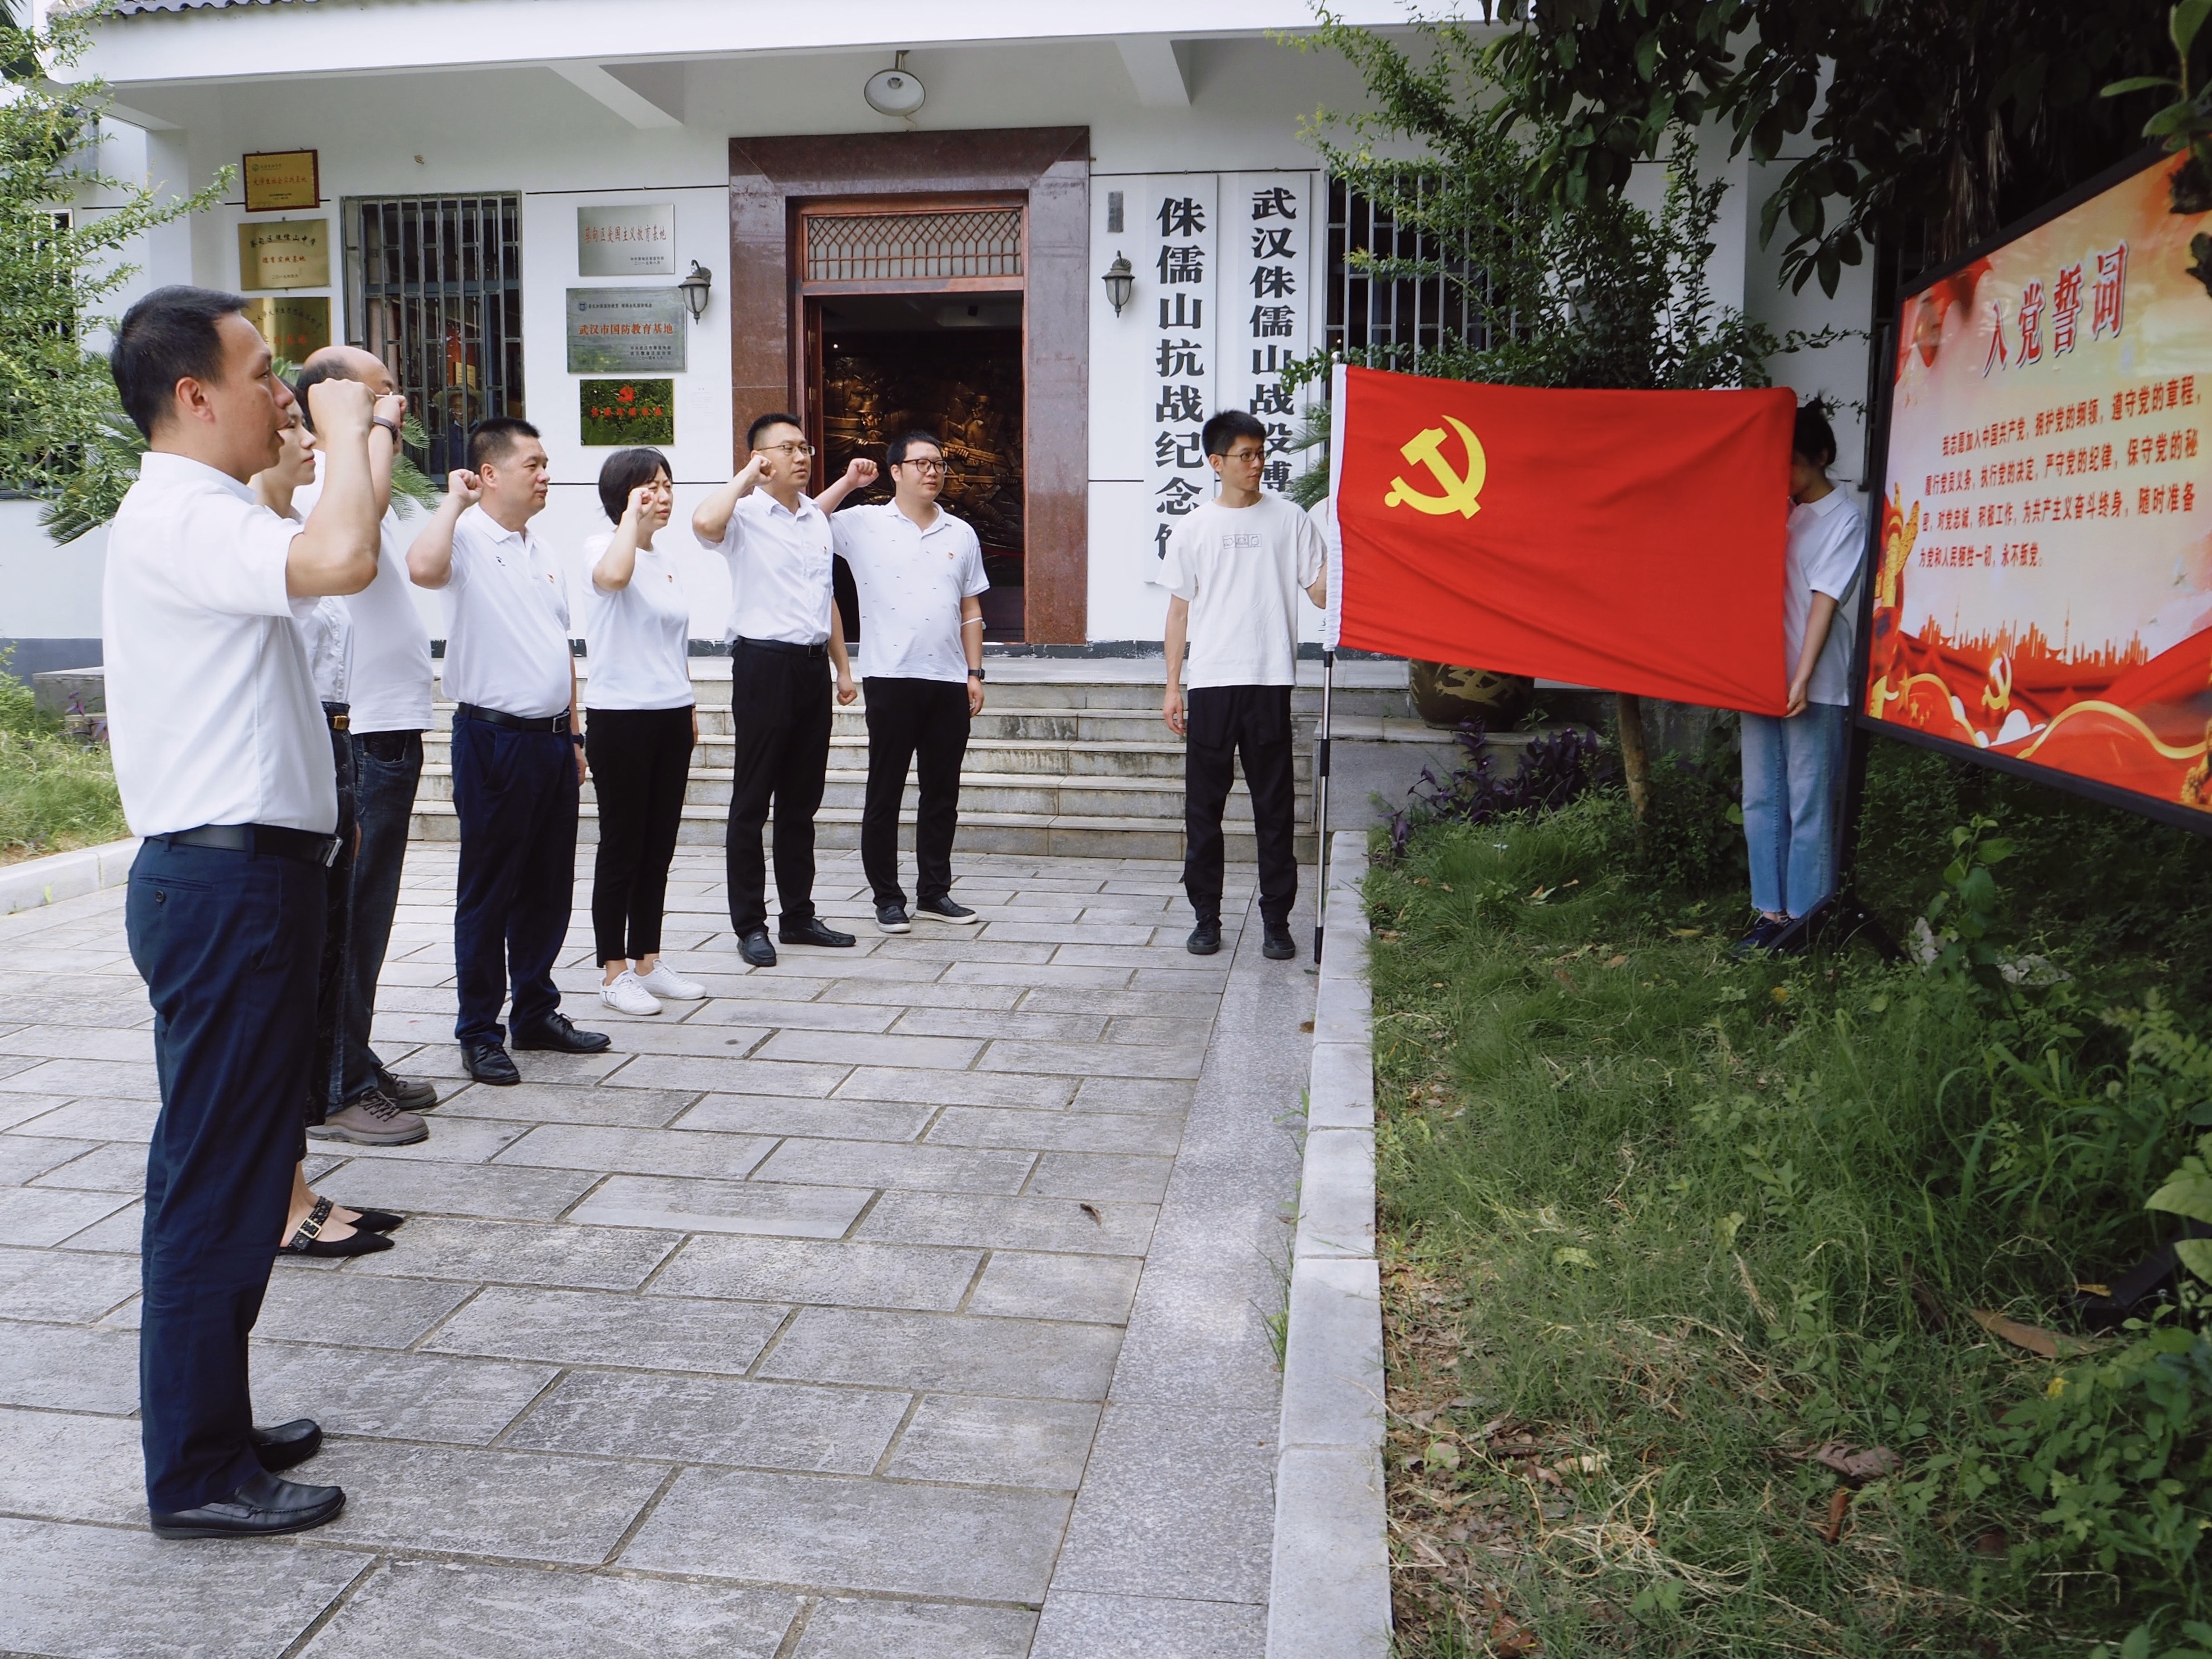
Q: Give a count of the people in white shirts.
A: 9